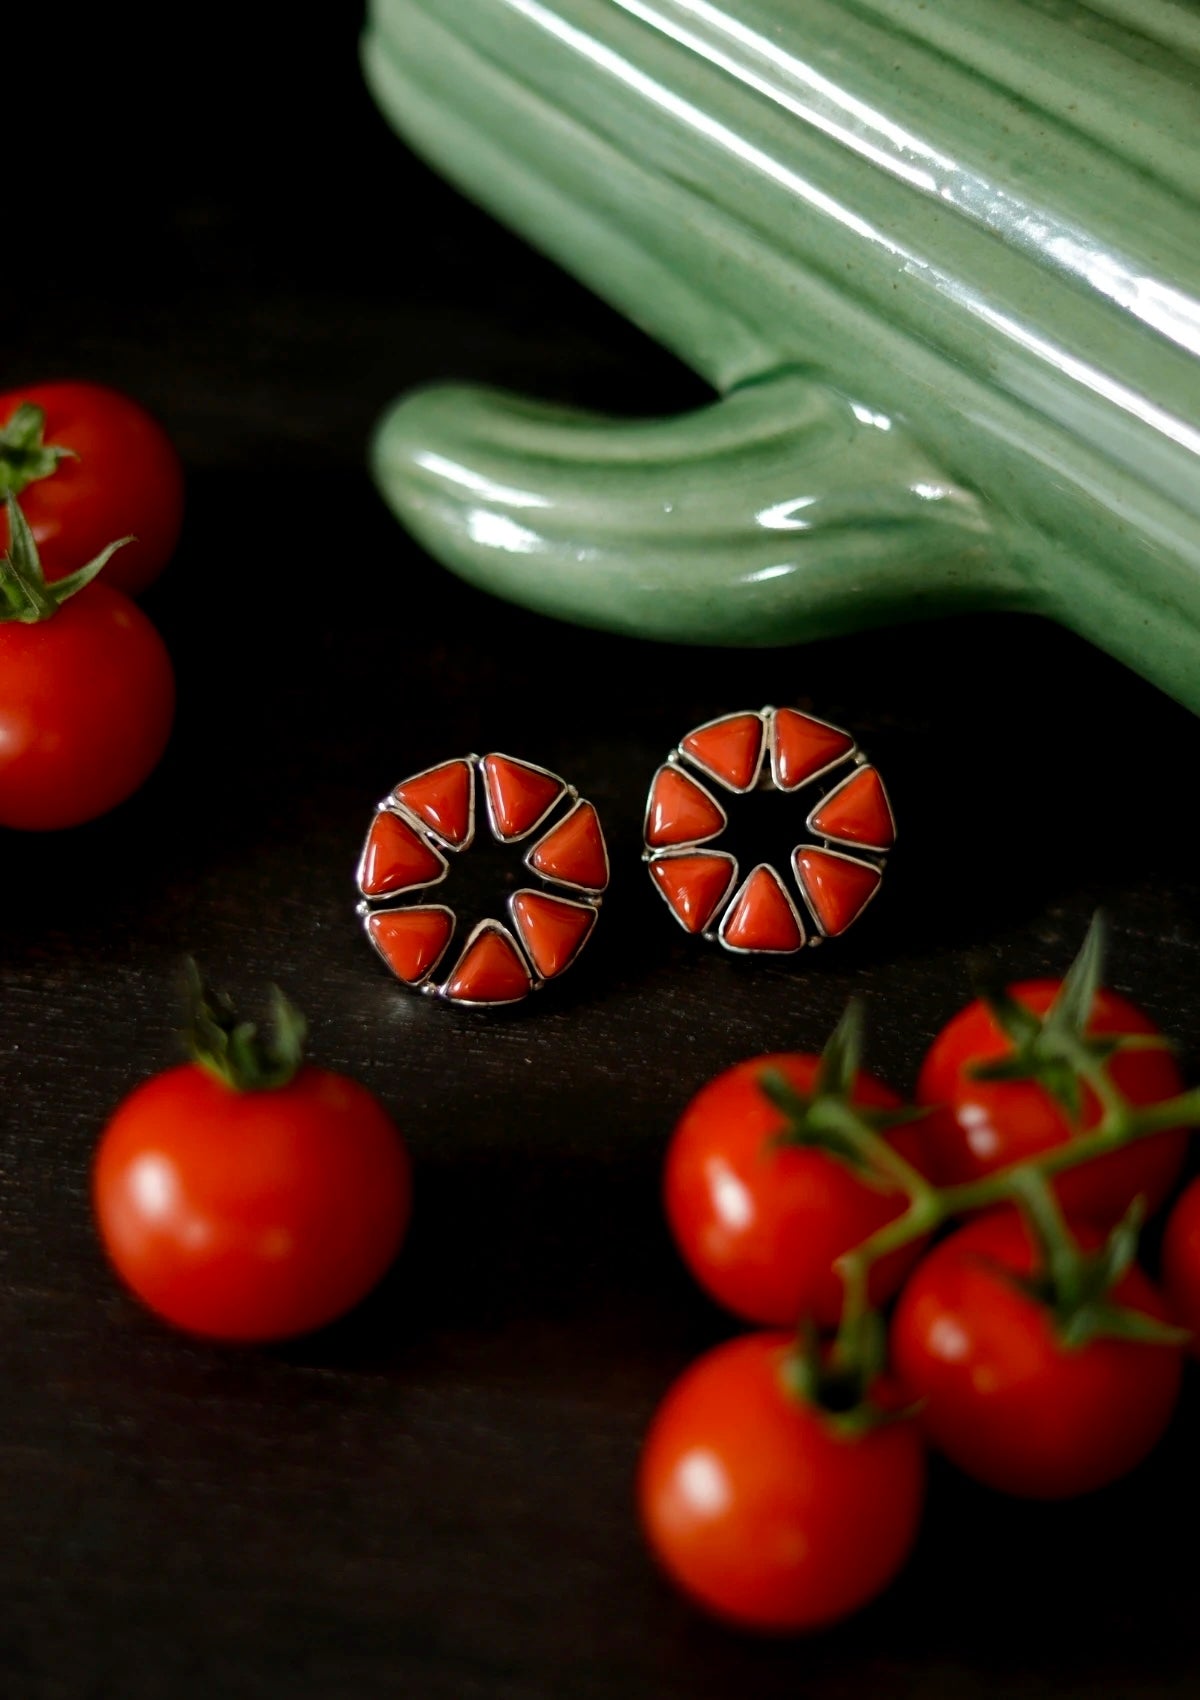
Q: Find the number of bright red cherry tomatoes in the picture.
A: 8